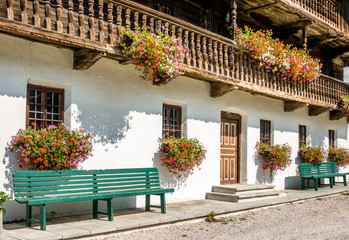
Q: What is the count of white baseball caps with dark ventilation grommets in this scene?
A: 0